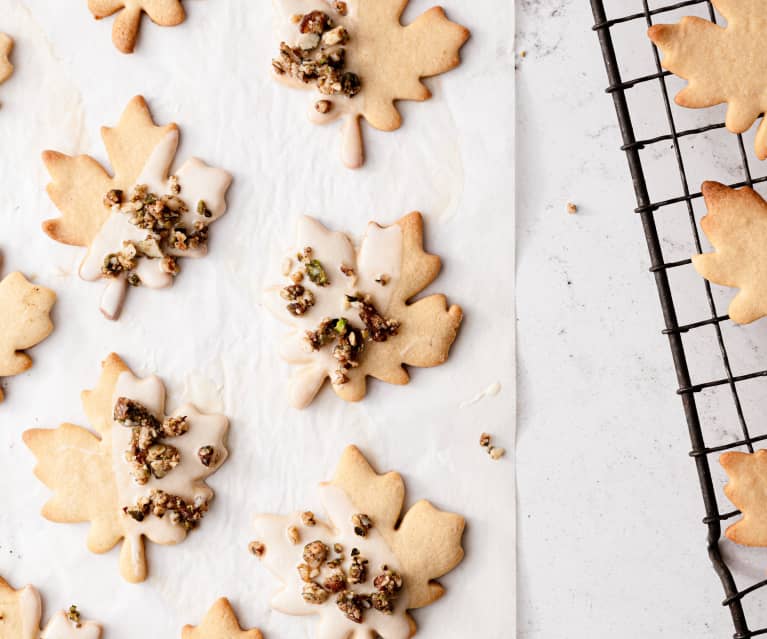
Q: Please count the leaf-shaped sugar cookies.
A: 13